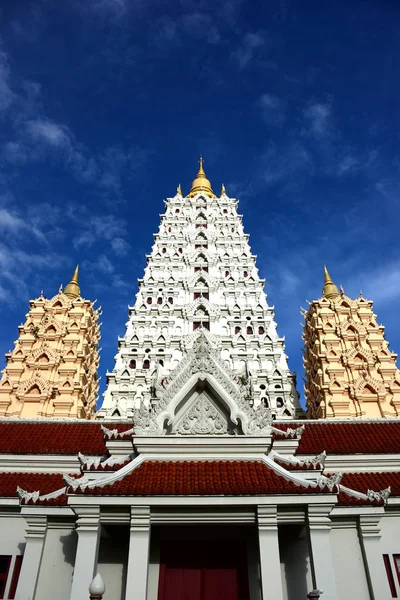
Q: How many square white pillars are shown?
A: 6